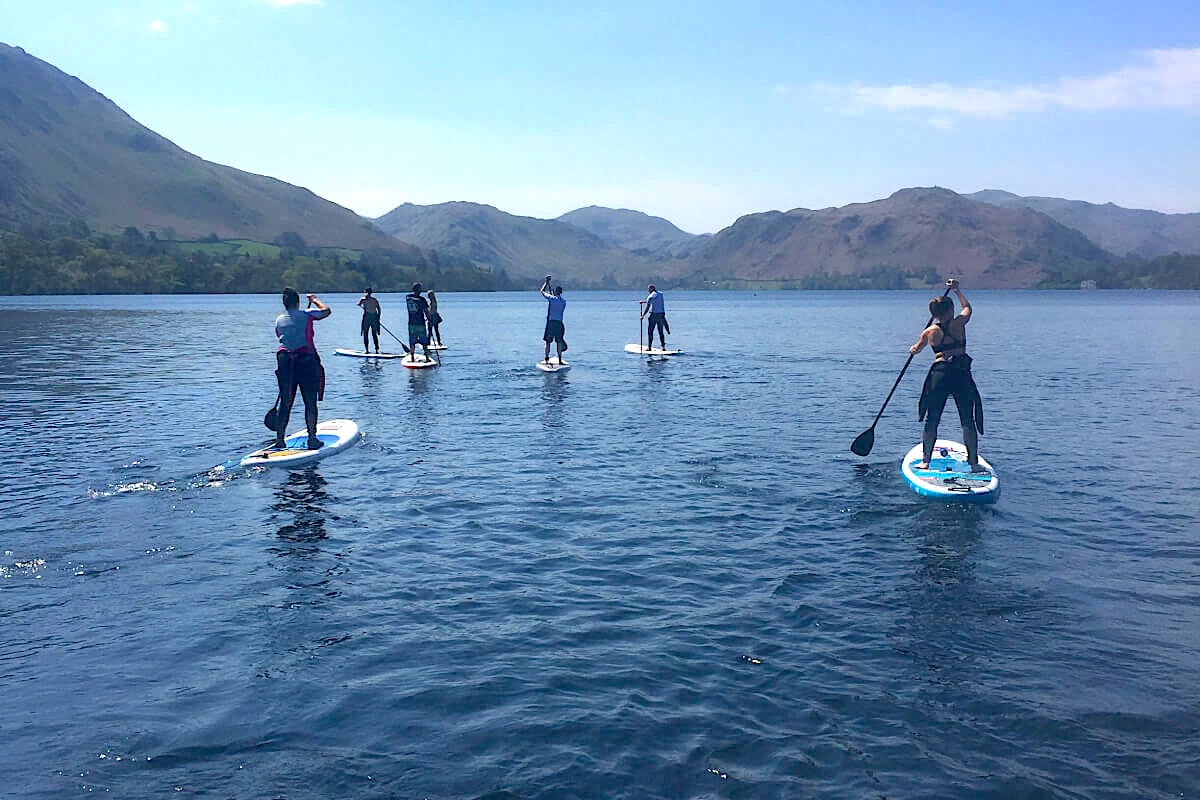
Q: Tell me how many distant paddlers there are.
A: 5